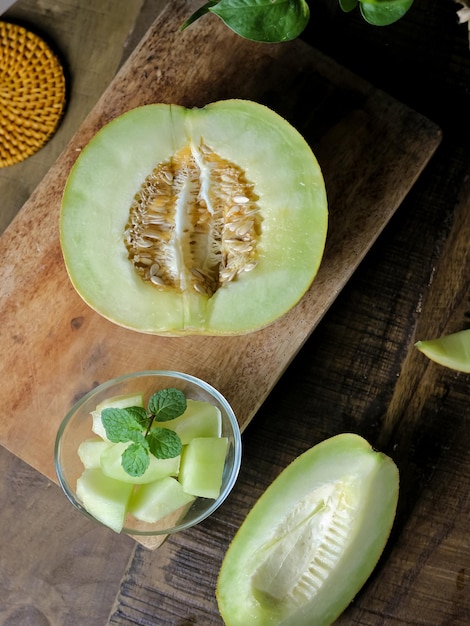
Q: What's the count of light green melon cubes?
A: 7